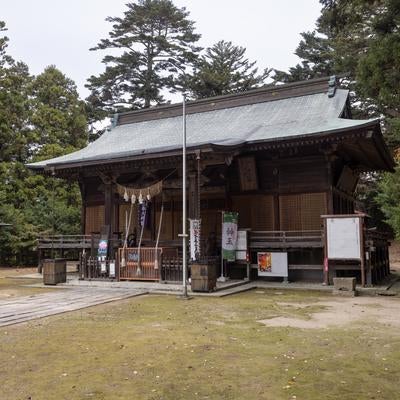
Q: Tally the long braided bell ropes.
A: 3